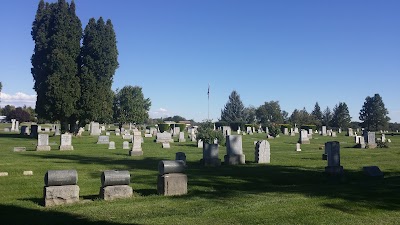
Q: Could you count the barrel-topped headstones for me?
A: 3